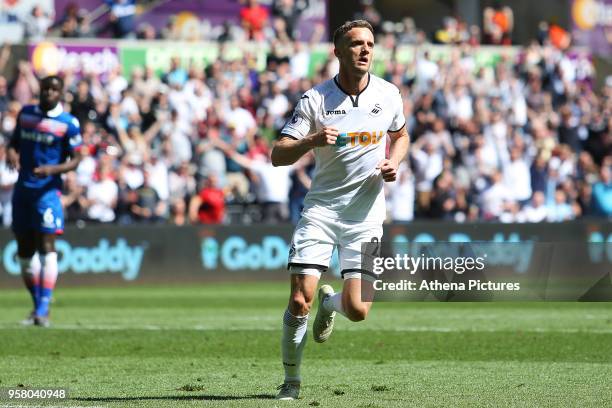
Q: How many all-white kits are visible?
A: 1